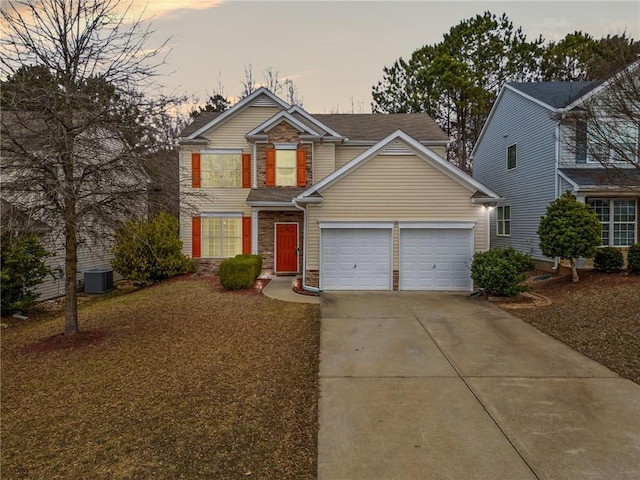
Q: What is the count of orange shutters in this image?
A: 6